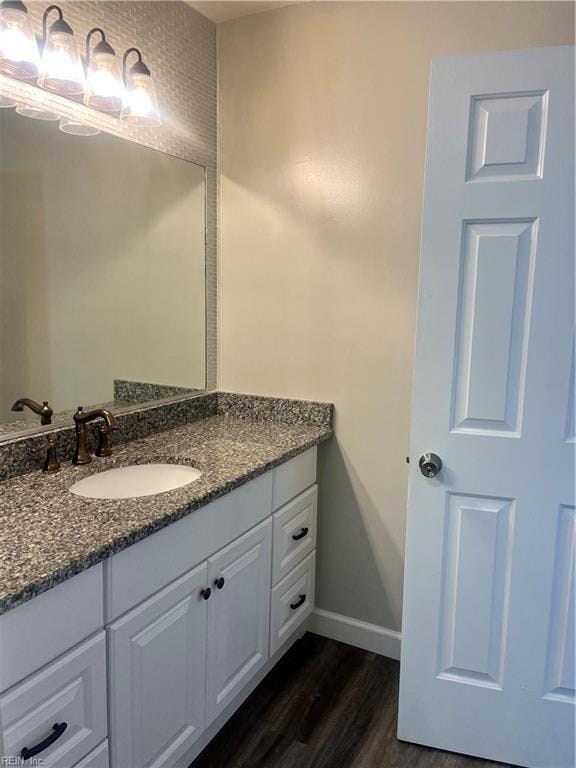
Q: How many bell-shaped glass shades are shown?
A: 4